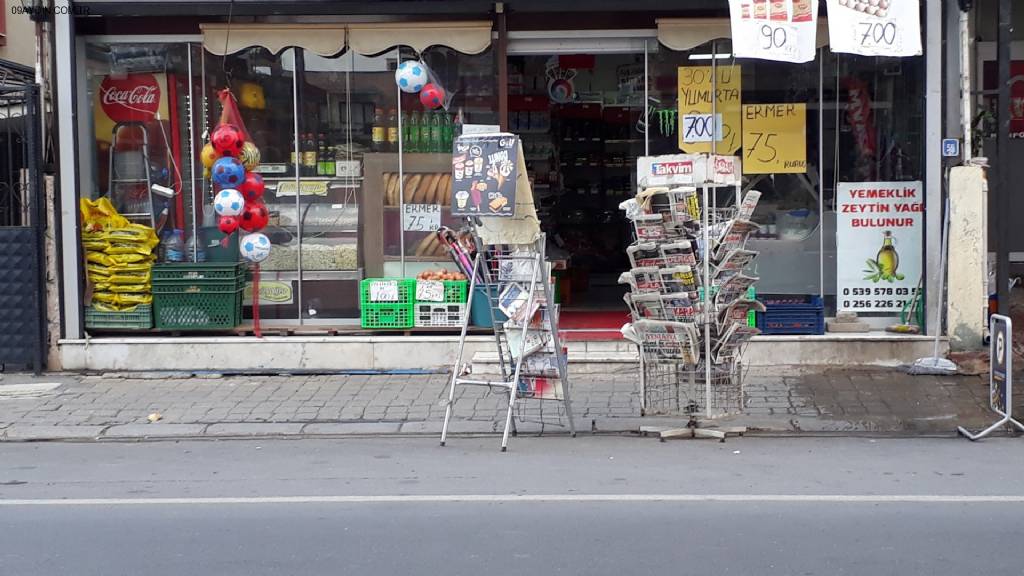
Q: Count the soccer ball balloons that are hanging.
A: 11